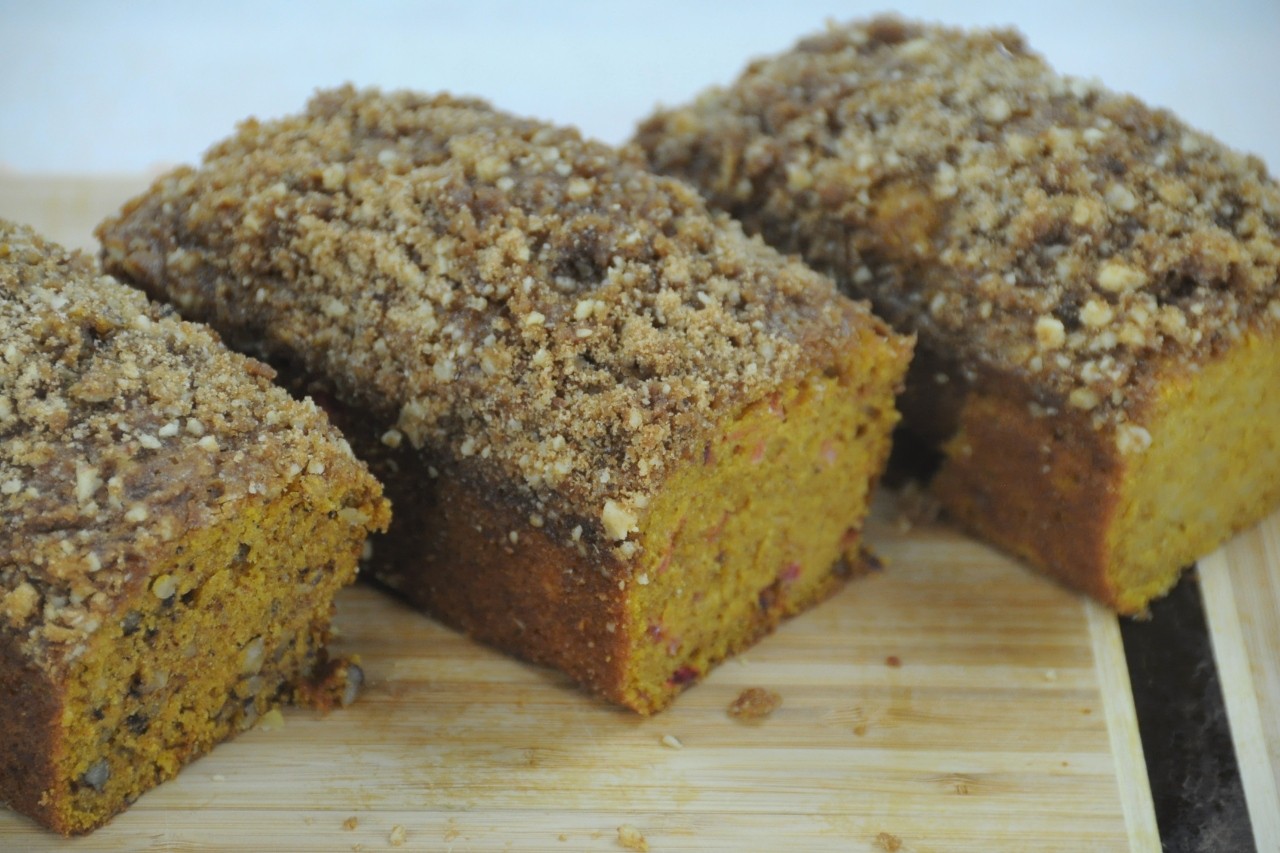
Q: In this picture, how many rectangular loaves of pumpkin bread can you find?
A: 3